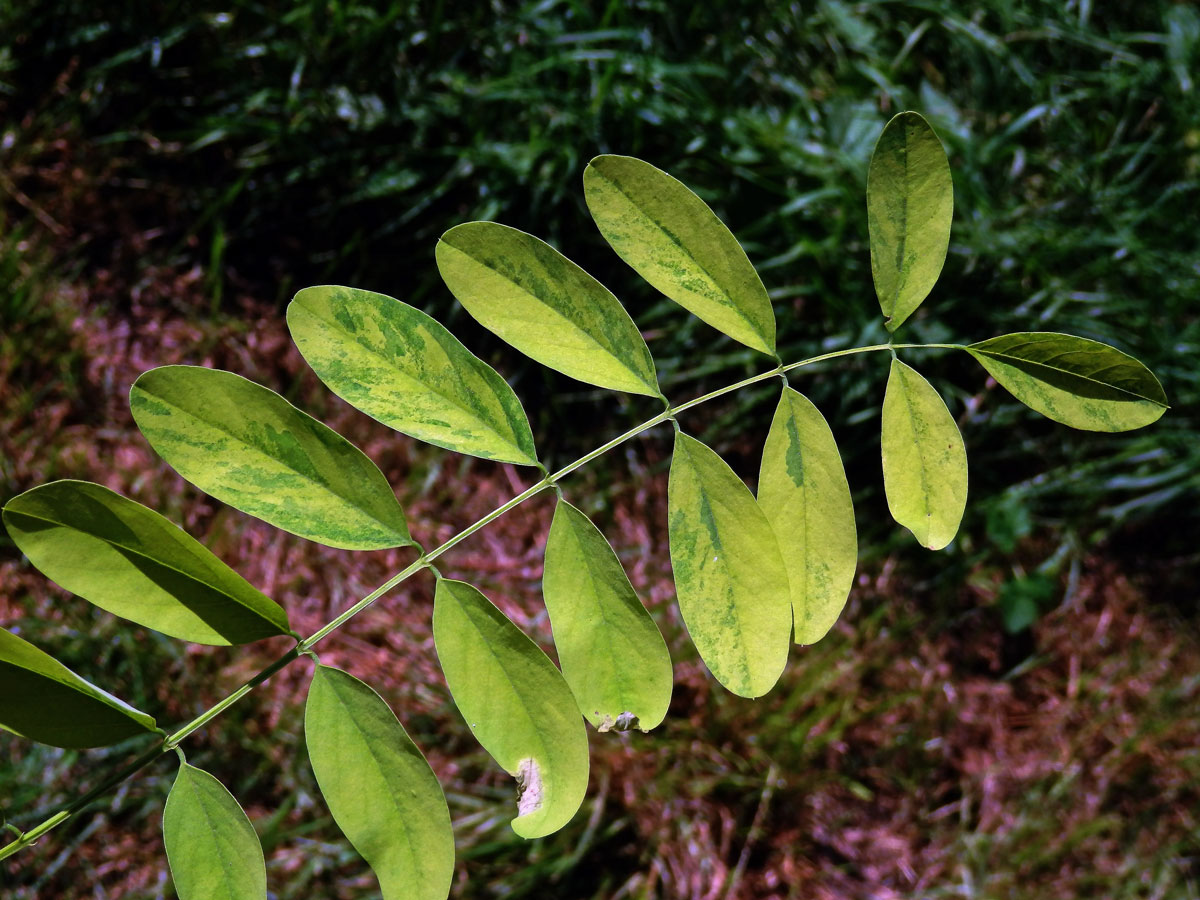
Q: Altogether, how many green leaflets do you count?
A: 15